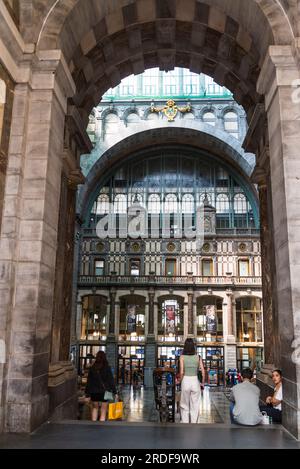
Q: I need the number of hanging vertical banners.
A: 3